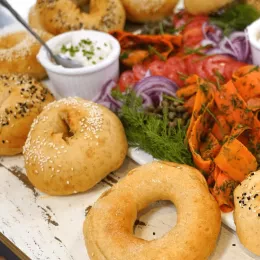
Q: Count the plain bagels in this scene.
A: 1